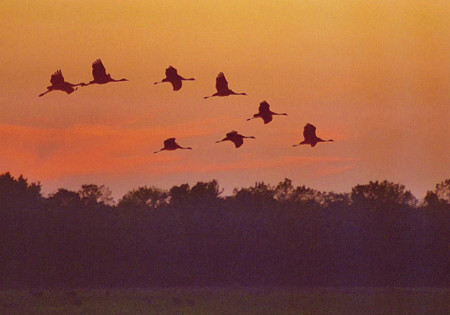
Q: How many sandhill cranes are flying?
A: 8